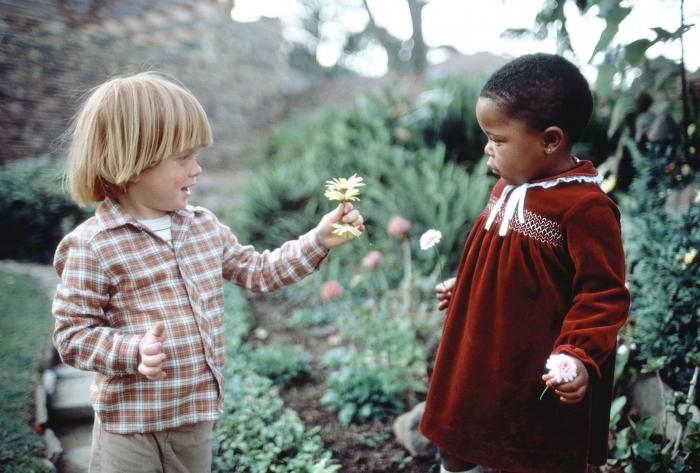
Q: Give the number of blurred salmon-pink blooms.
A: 3